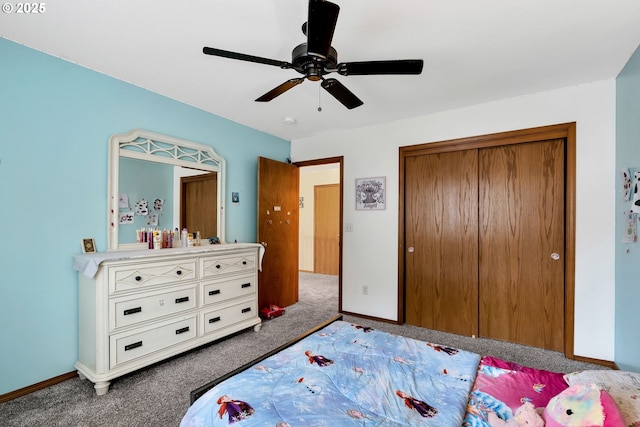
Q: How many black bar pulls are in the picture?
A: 8